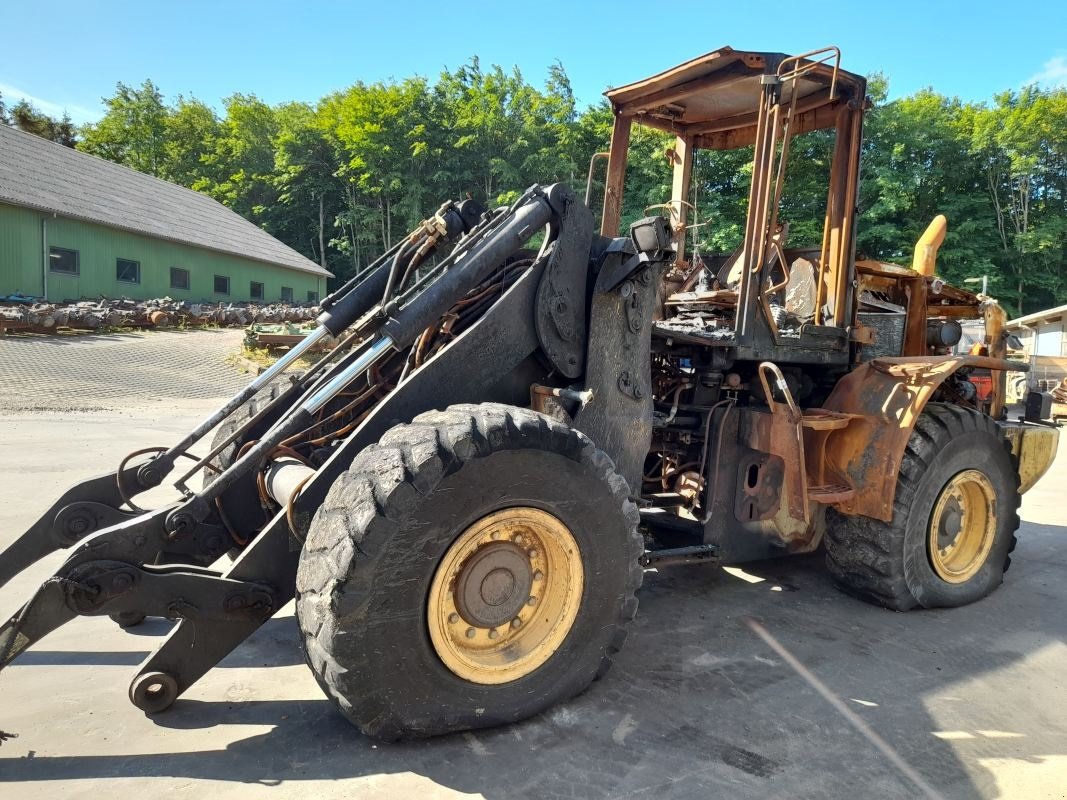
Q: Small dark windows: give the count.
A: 7